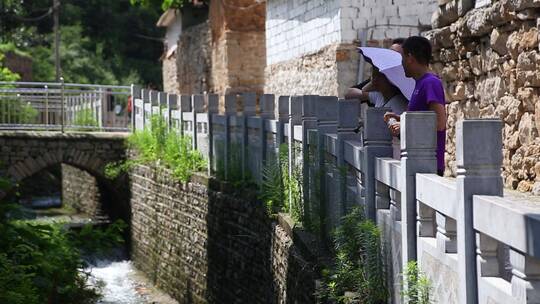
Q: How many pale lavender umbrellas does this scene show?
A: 1